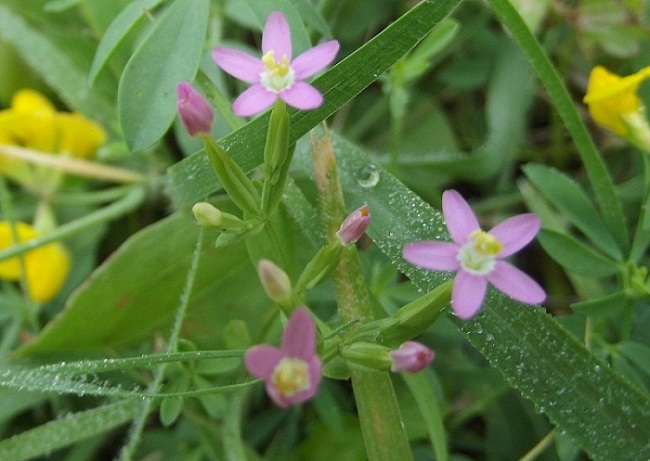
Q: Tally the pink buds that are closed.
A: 4